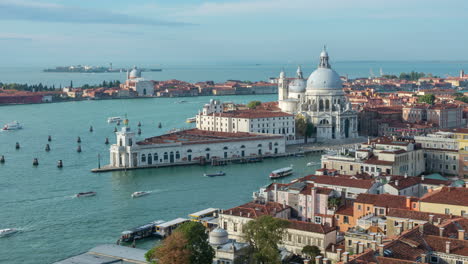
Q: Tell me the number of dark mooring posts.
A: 15